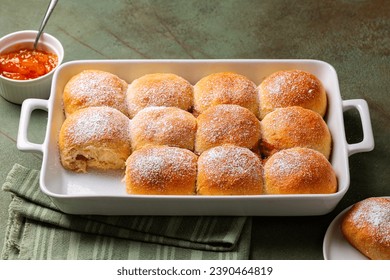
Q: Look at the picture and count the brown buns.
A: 12